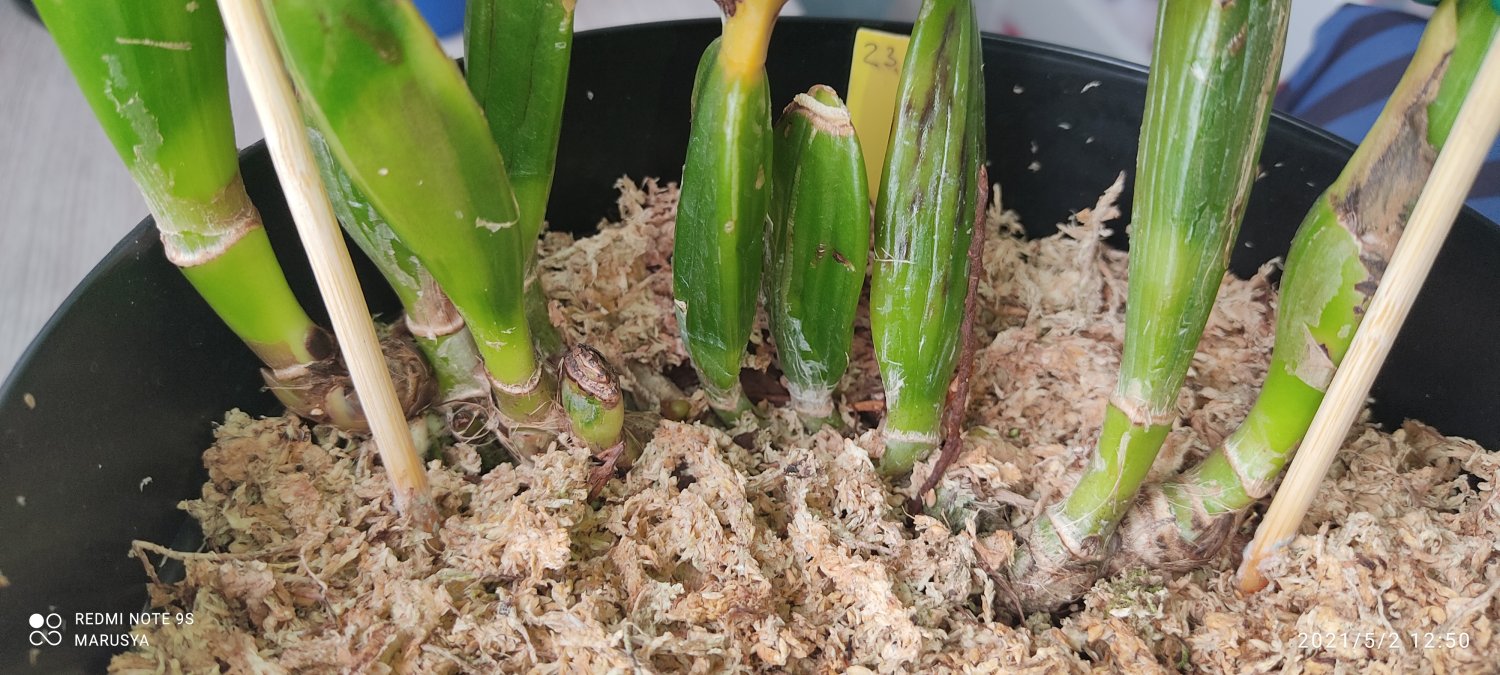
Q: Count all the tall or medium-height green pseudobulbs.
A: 9